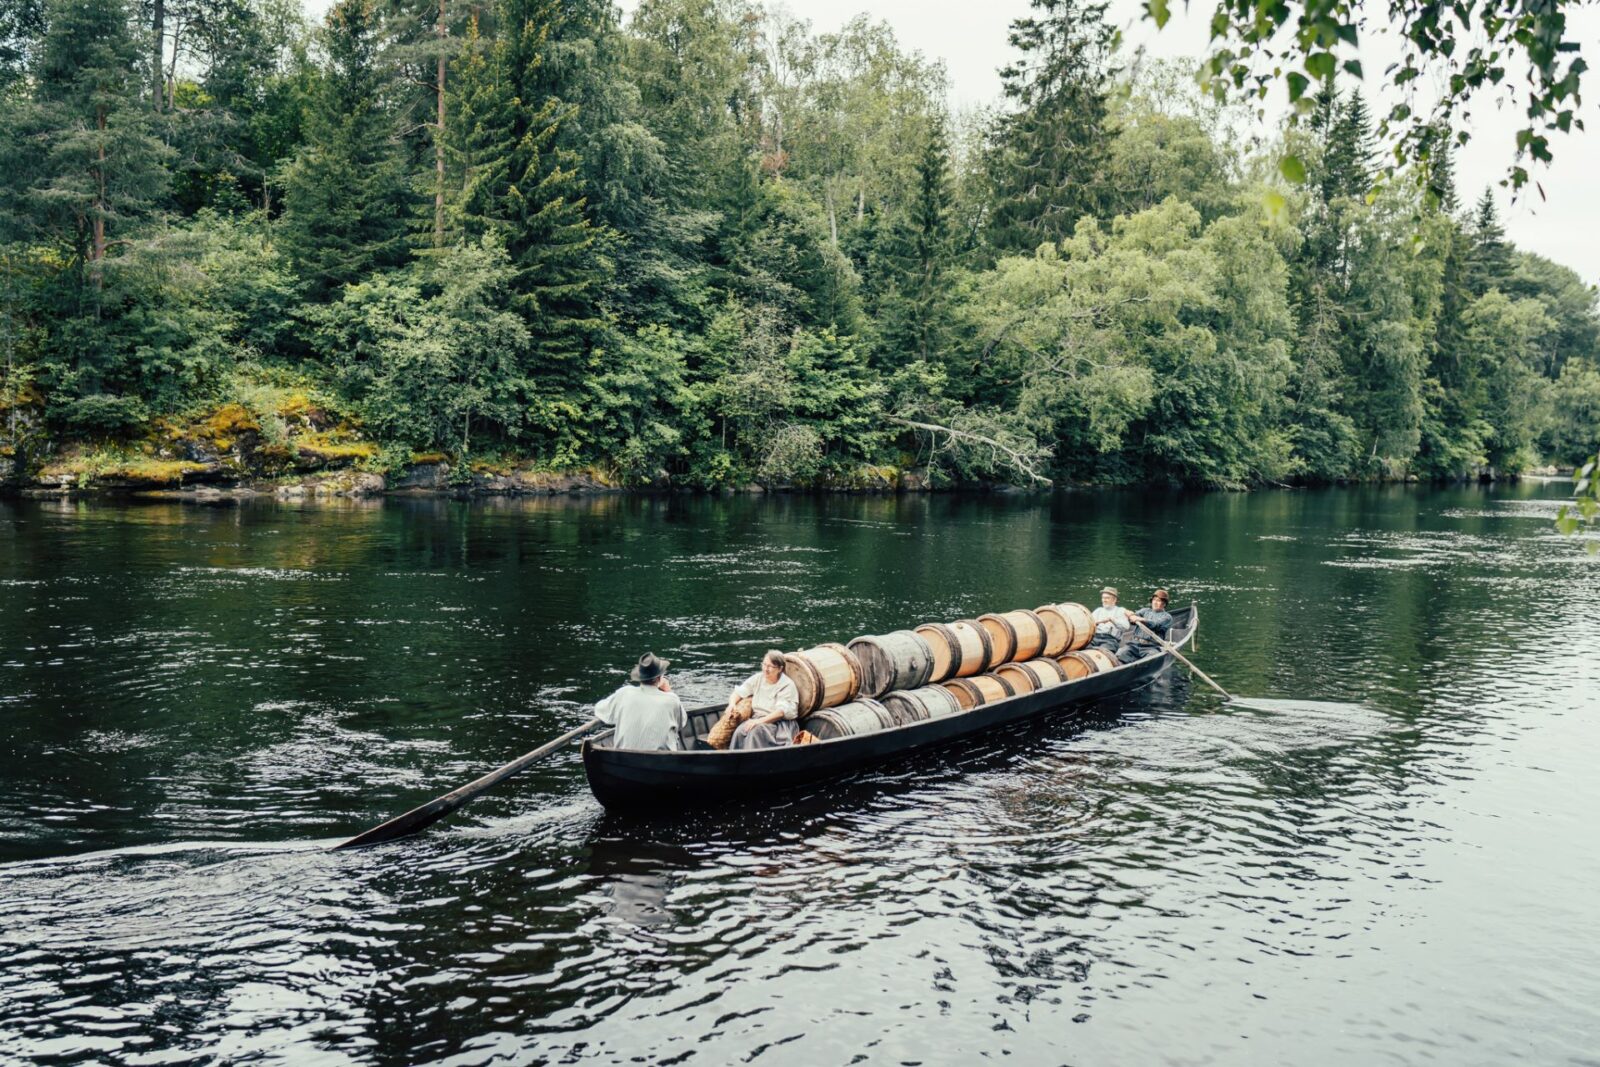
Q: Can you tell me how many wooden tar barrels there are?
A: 10